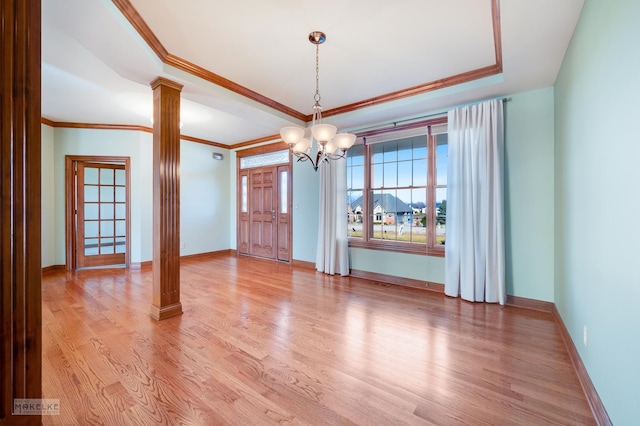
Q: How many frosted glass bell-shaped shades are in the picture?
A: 5